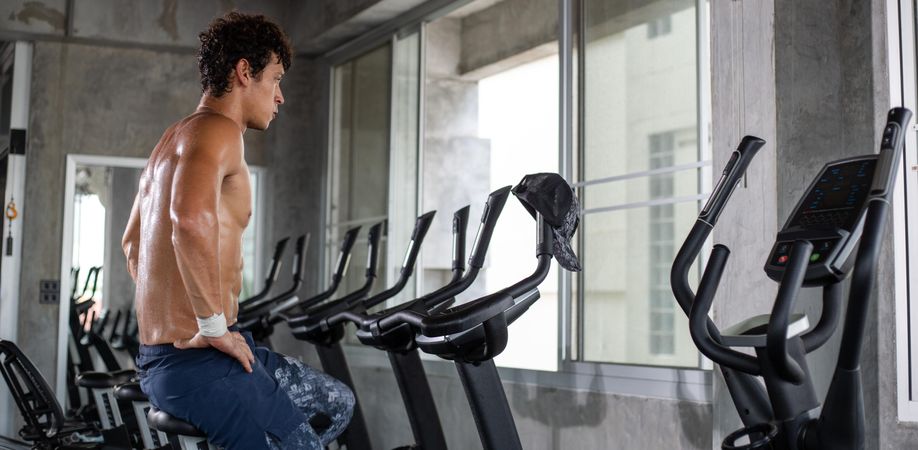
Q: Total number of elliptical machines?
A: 1